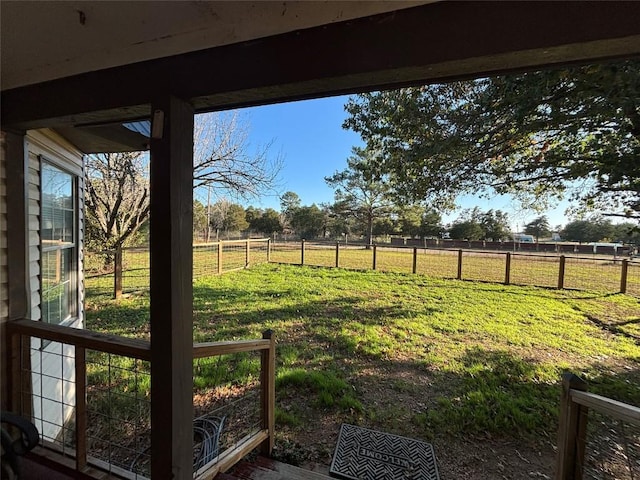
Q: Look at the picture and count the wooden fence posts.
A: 12